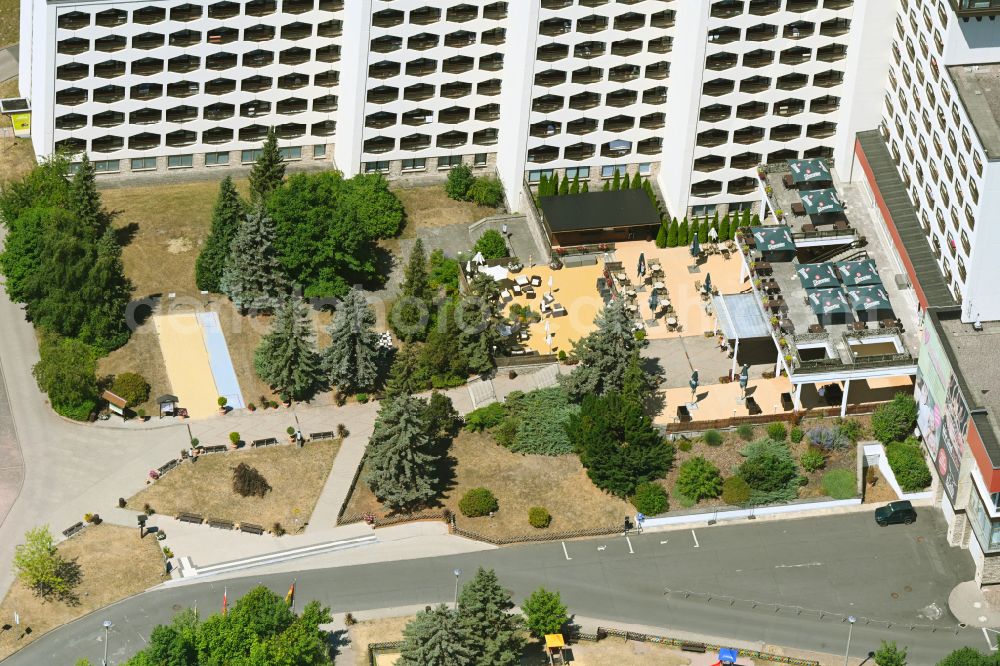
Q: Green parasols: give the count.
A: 13